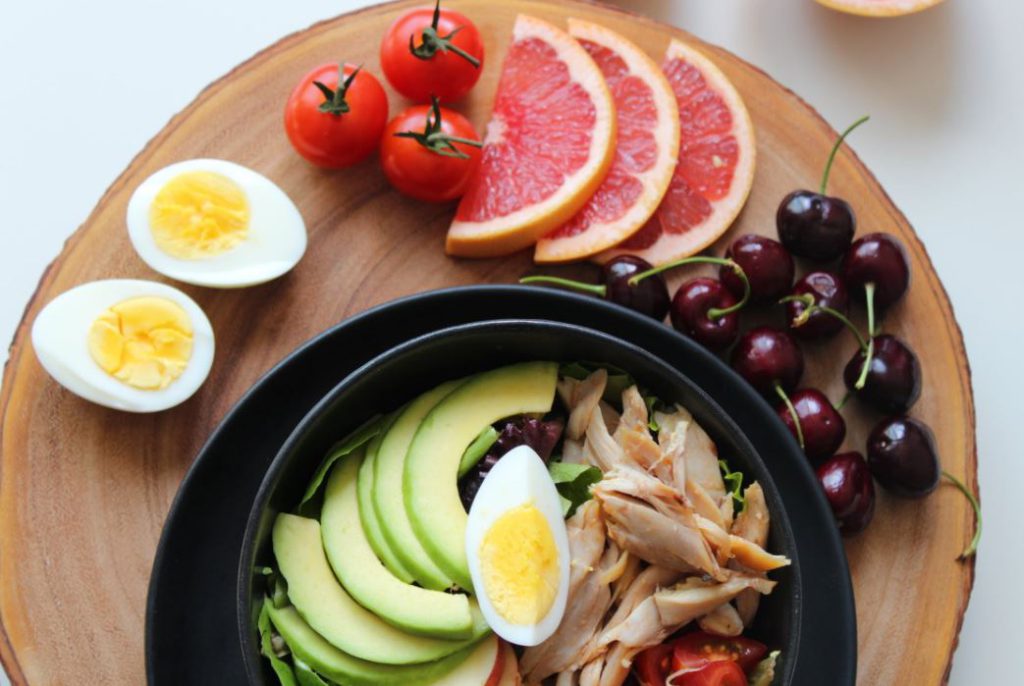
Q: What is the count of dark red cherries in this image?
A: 11